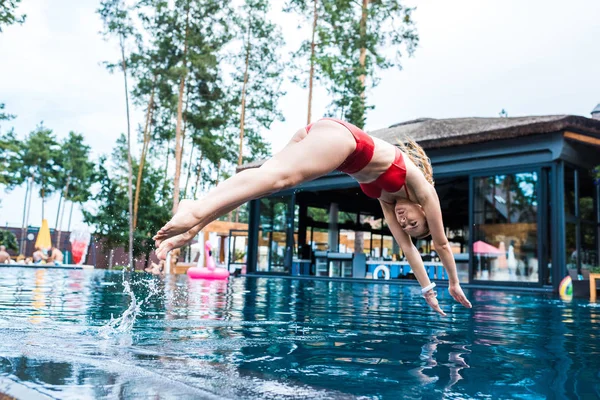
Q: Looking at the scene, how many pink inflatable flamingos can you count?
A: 1